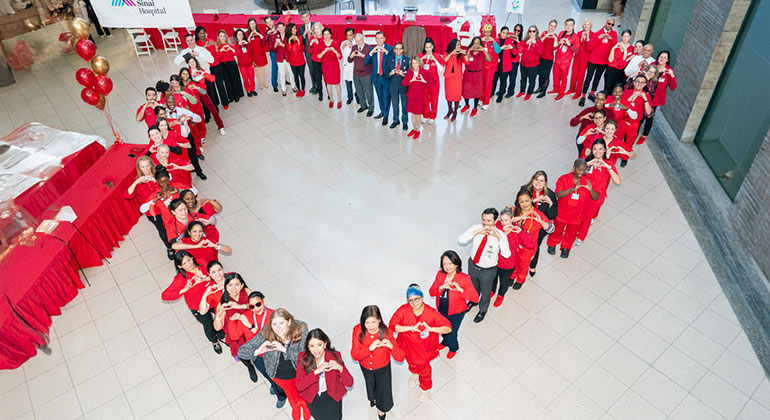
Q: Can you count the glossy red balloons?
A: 4